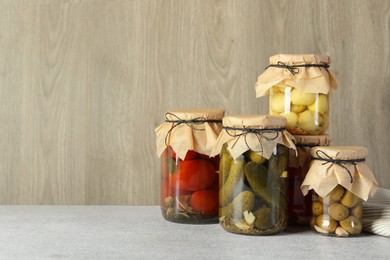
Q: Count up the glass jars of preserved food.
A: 5